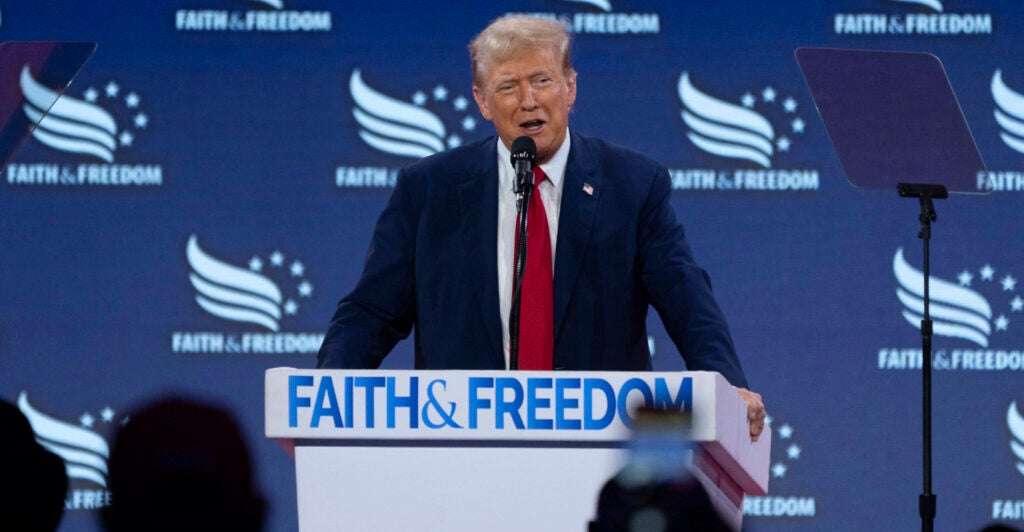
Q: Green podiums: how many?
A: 0